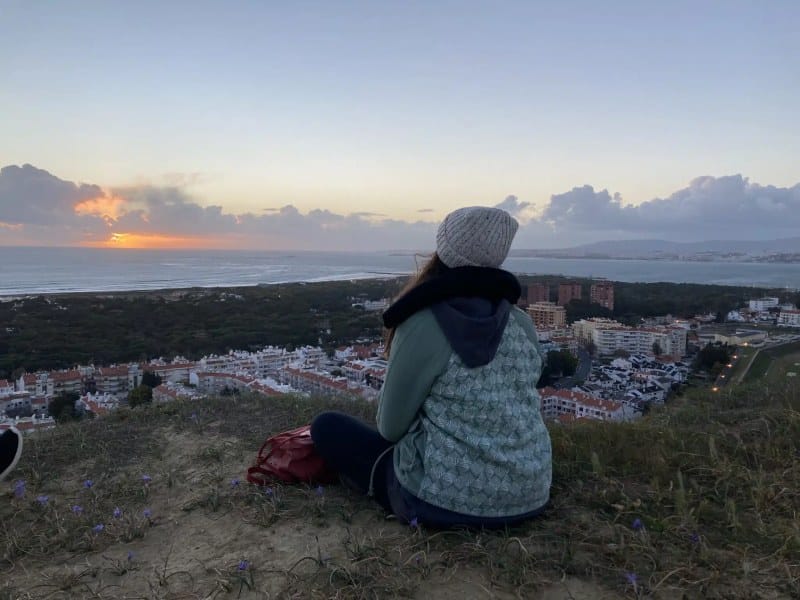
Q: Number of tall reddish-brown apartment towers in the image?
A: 3